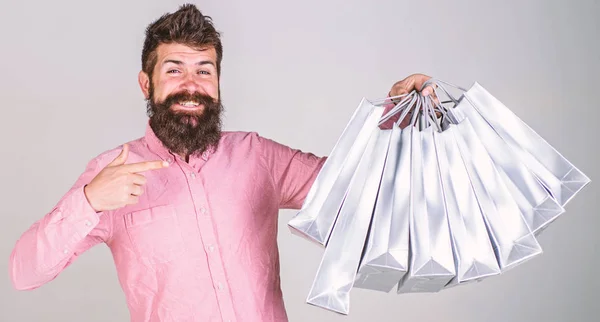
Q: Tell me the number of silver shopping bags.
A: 8